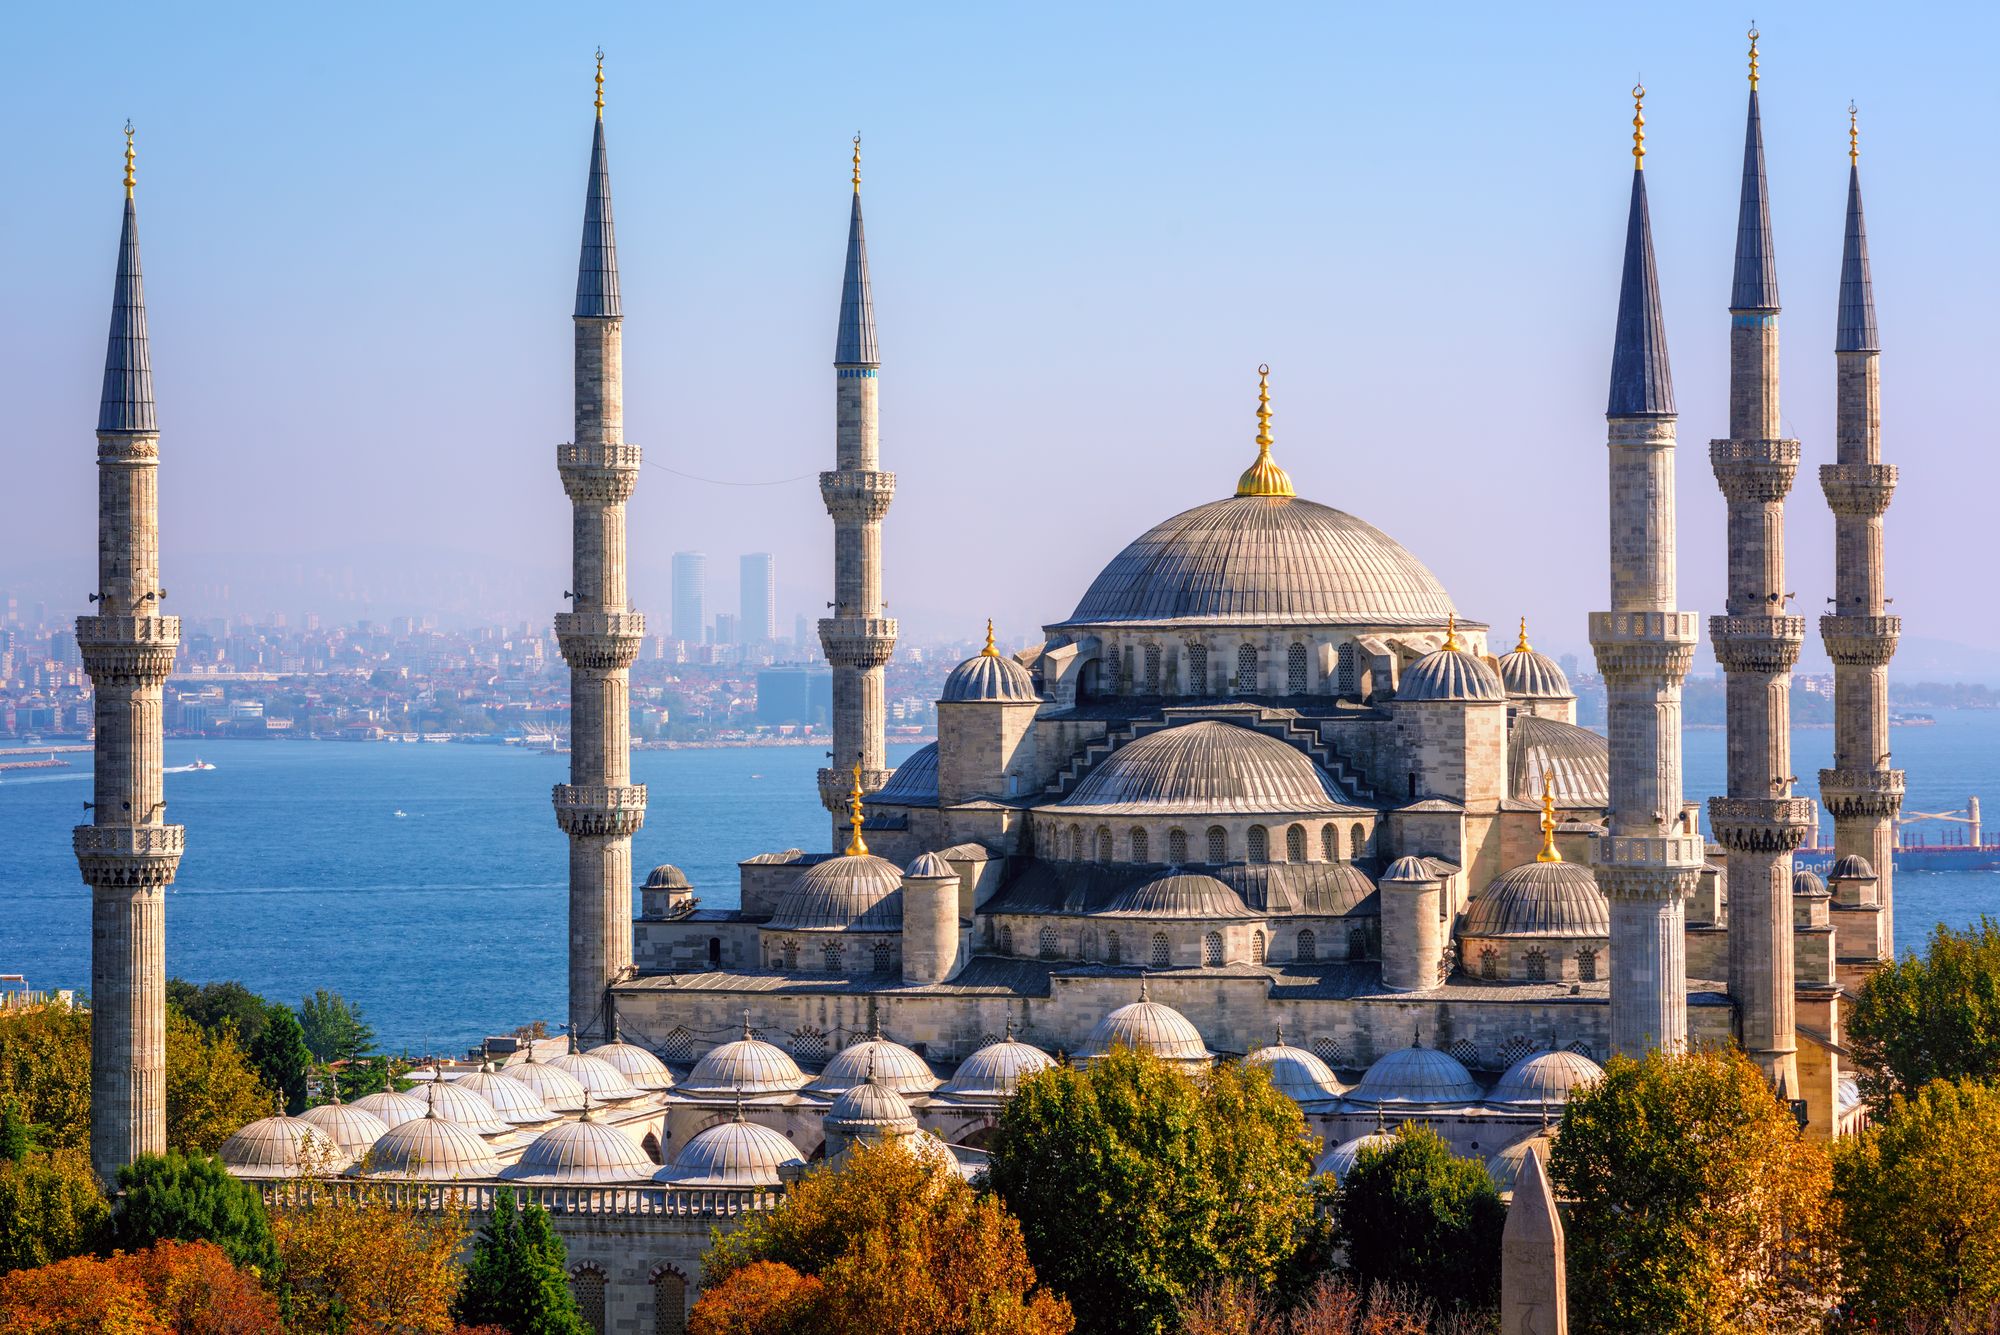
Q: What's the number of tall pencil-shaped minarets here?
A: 6